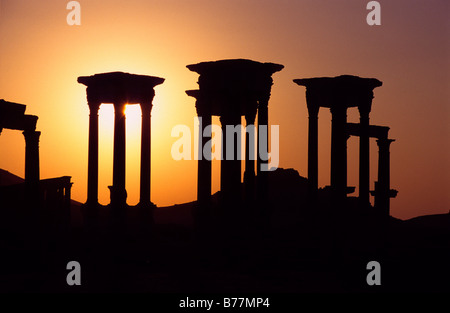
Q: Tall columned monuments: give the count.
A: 3